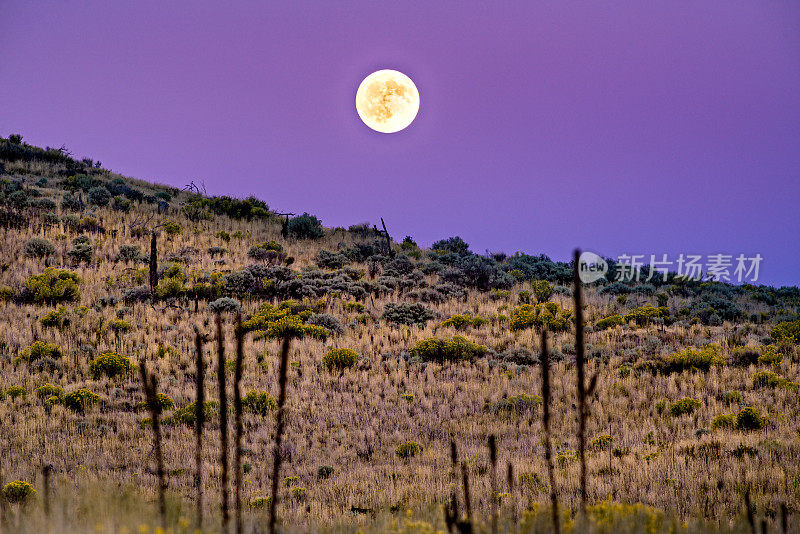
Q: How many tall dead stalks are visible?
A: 7